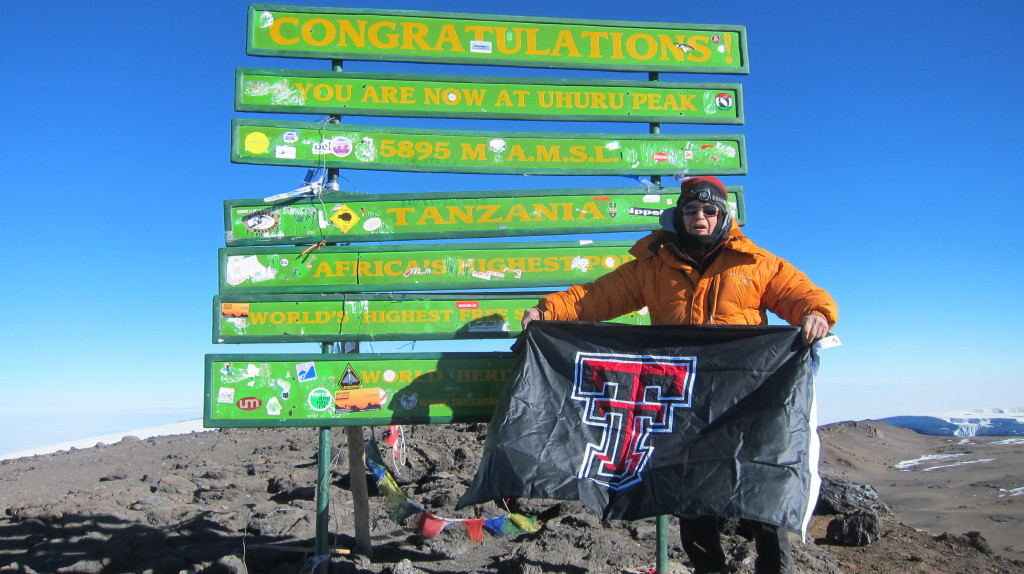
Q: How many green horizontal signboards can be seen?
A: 7